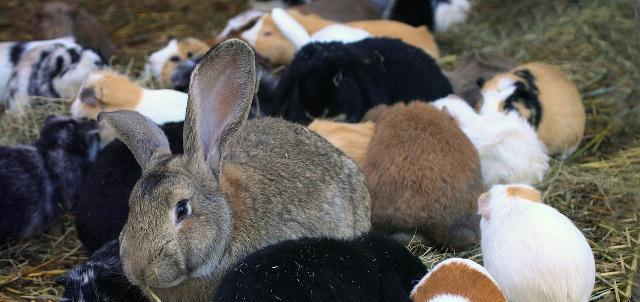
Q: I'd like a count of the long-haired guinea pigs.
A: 1